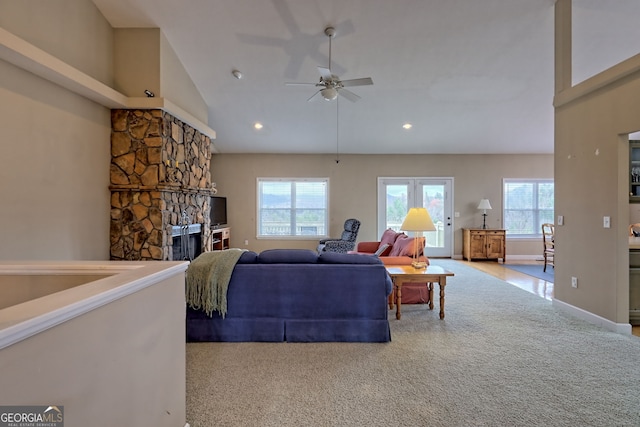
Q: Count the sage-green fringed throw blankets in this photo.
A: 1